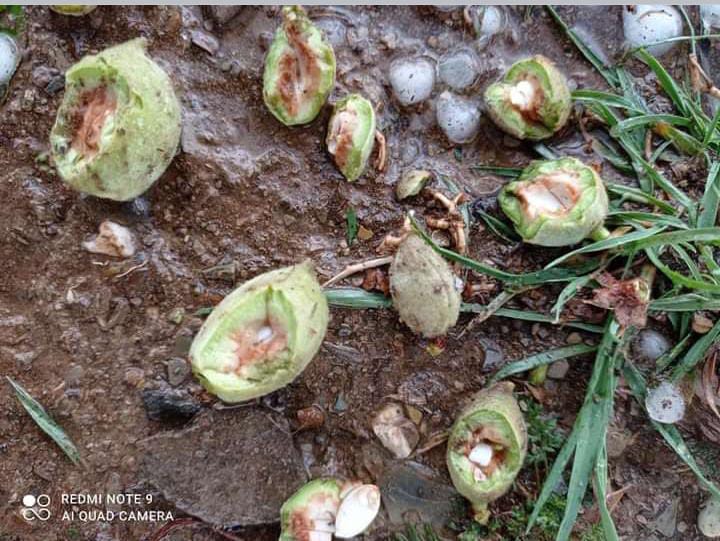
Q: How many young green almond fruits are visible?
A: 9